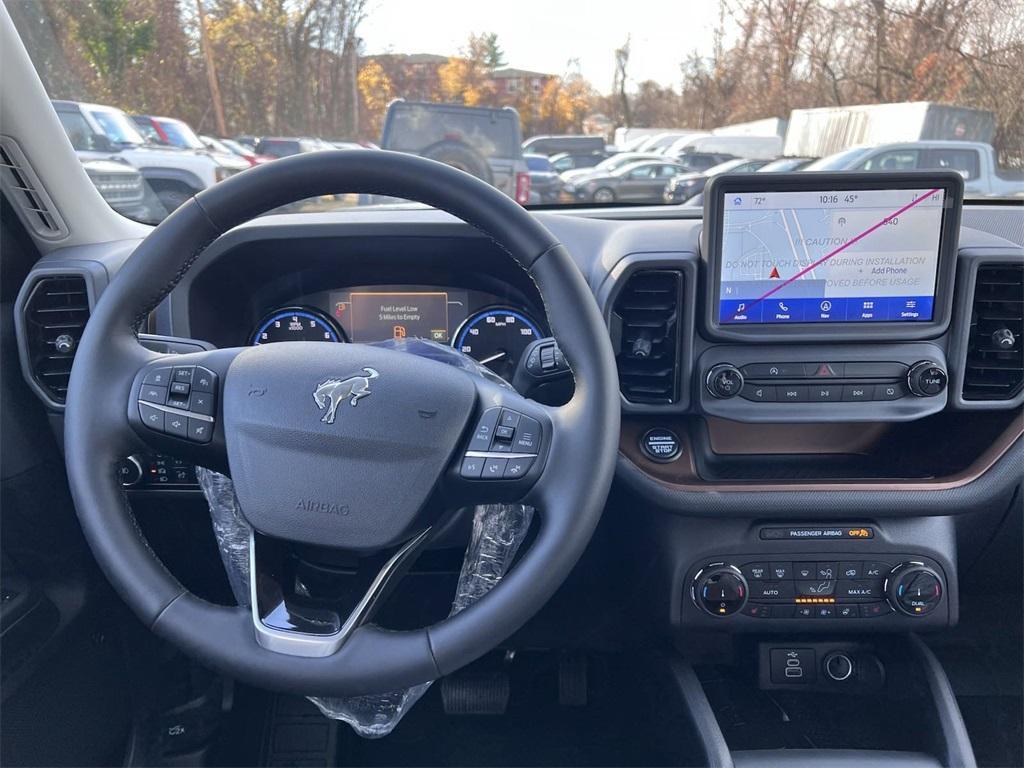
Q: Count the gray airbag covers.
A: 1